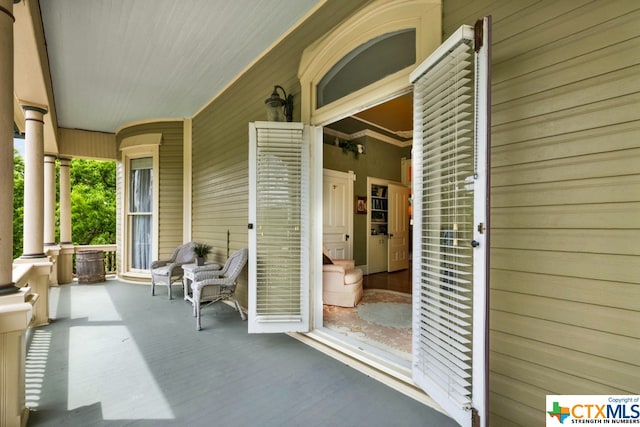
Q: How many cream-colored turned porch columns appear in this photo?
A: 4